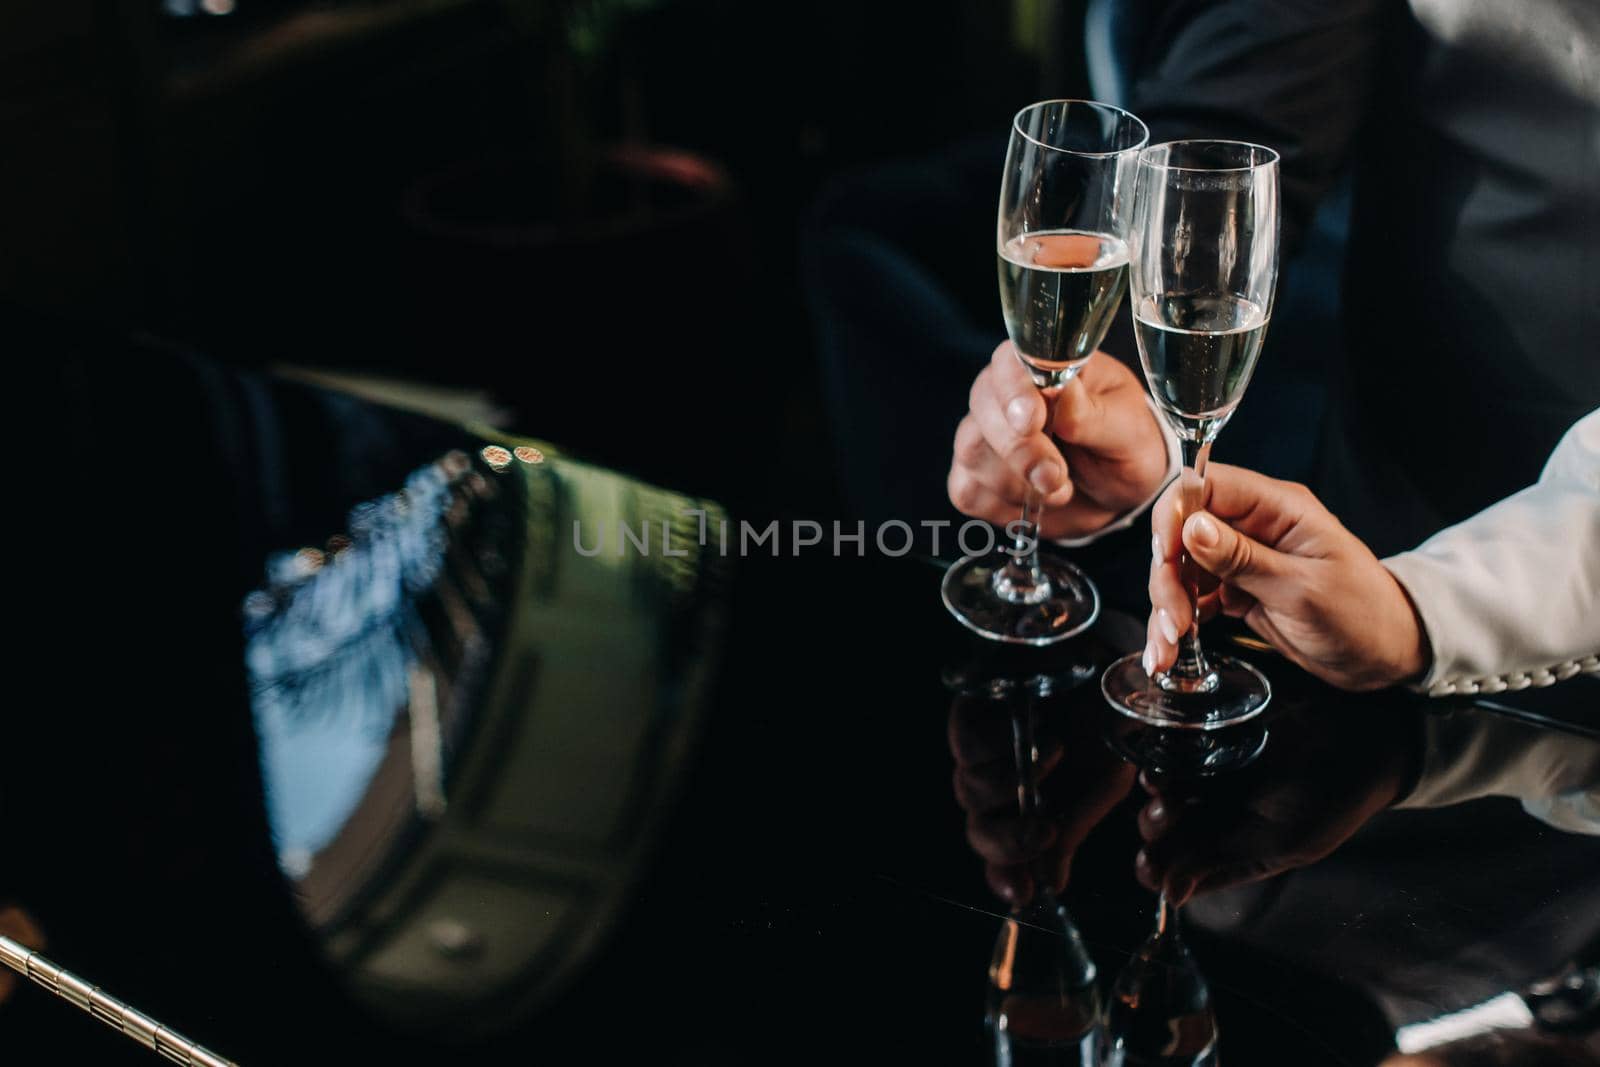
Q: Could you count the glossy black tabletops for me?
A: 1